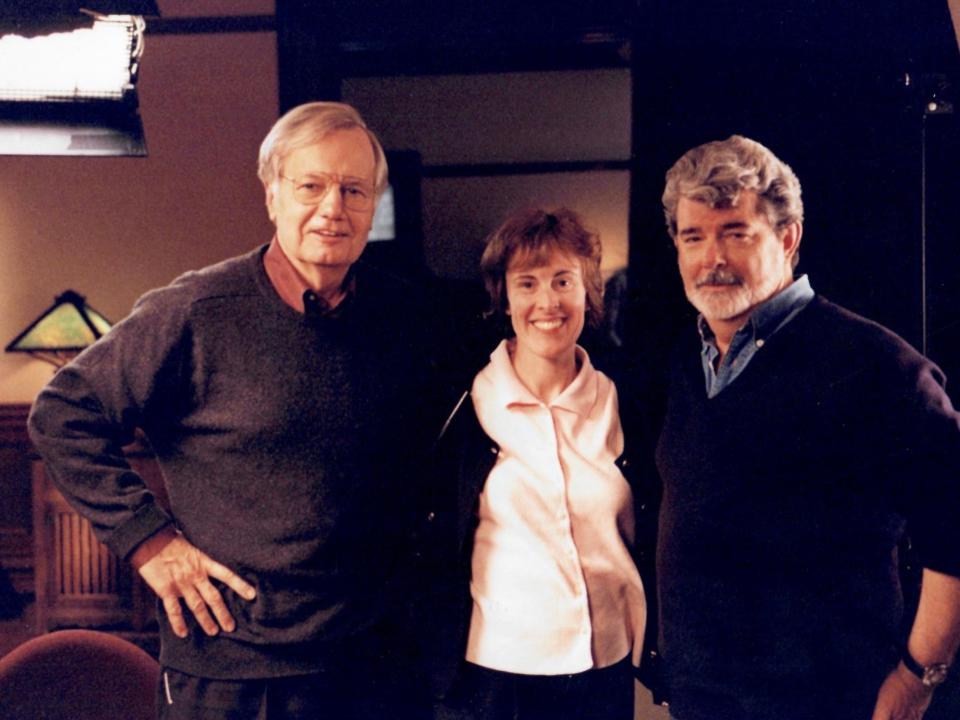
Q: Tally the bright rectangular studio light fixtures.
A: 1